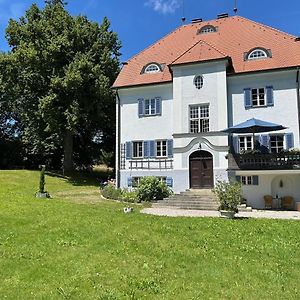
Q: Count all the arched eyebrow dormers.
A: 3